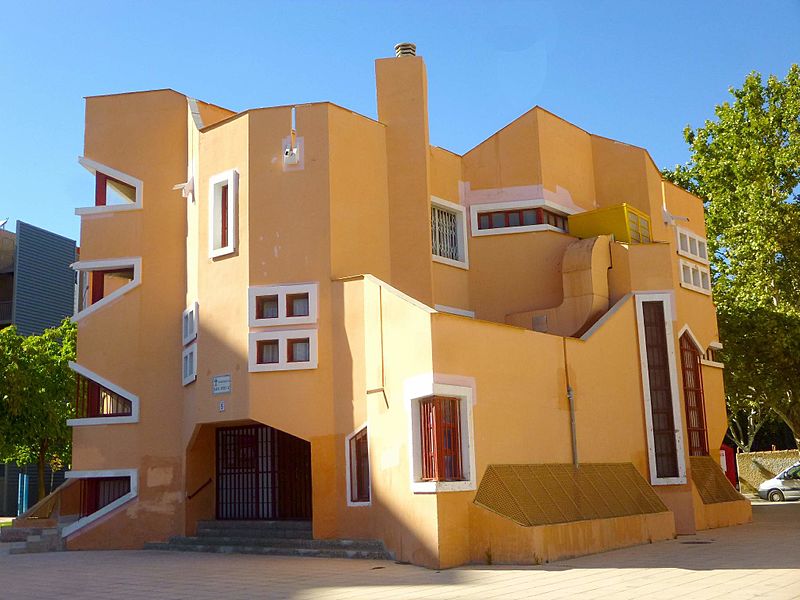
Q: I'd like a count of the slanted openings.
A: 4